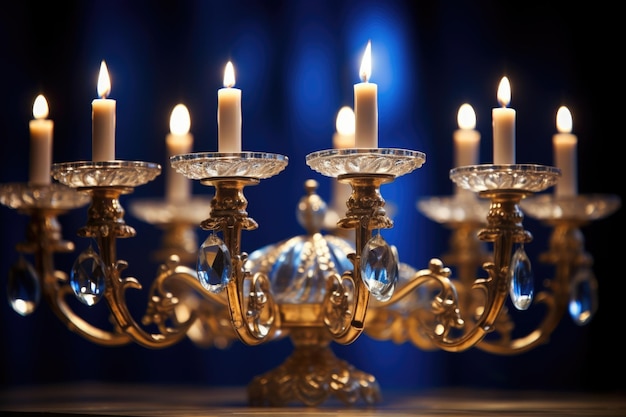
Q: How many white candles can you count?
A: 9